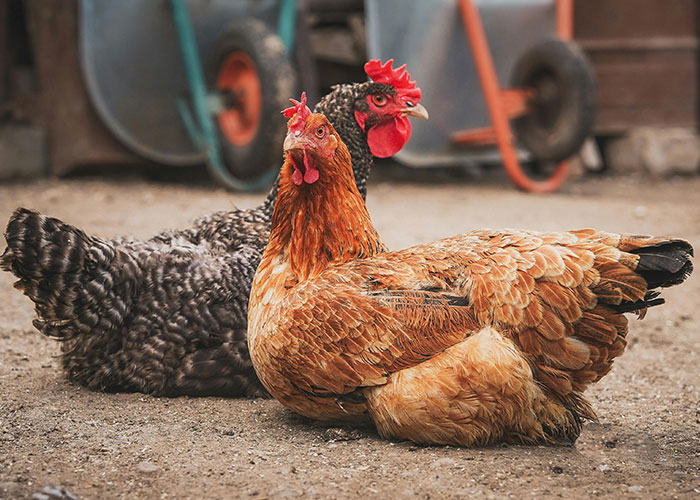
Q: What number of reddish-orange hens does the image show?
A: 1